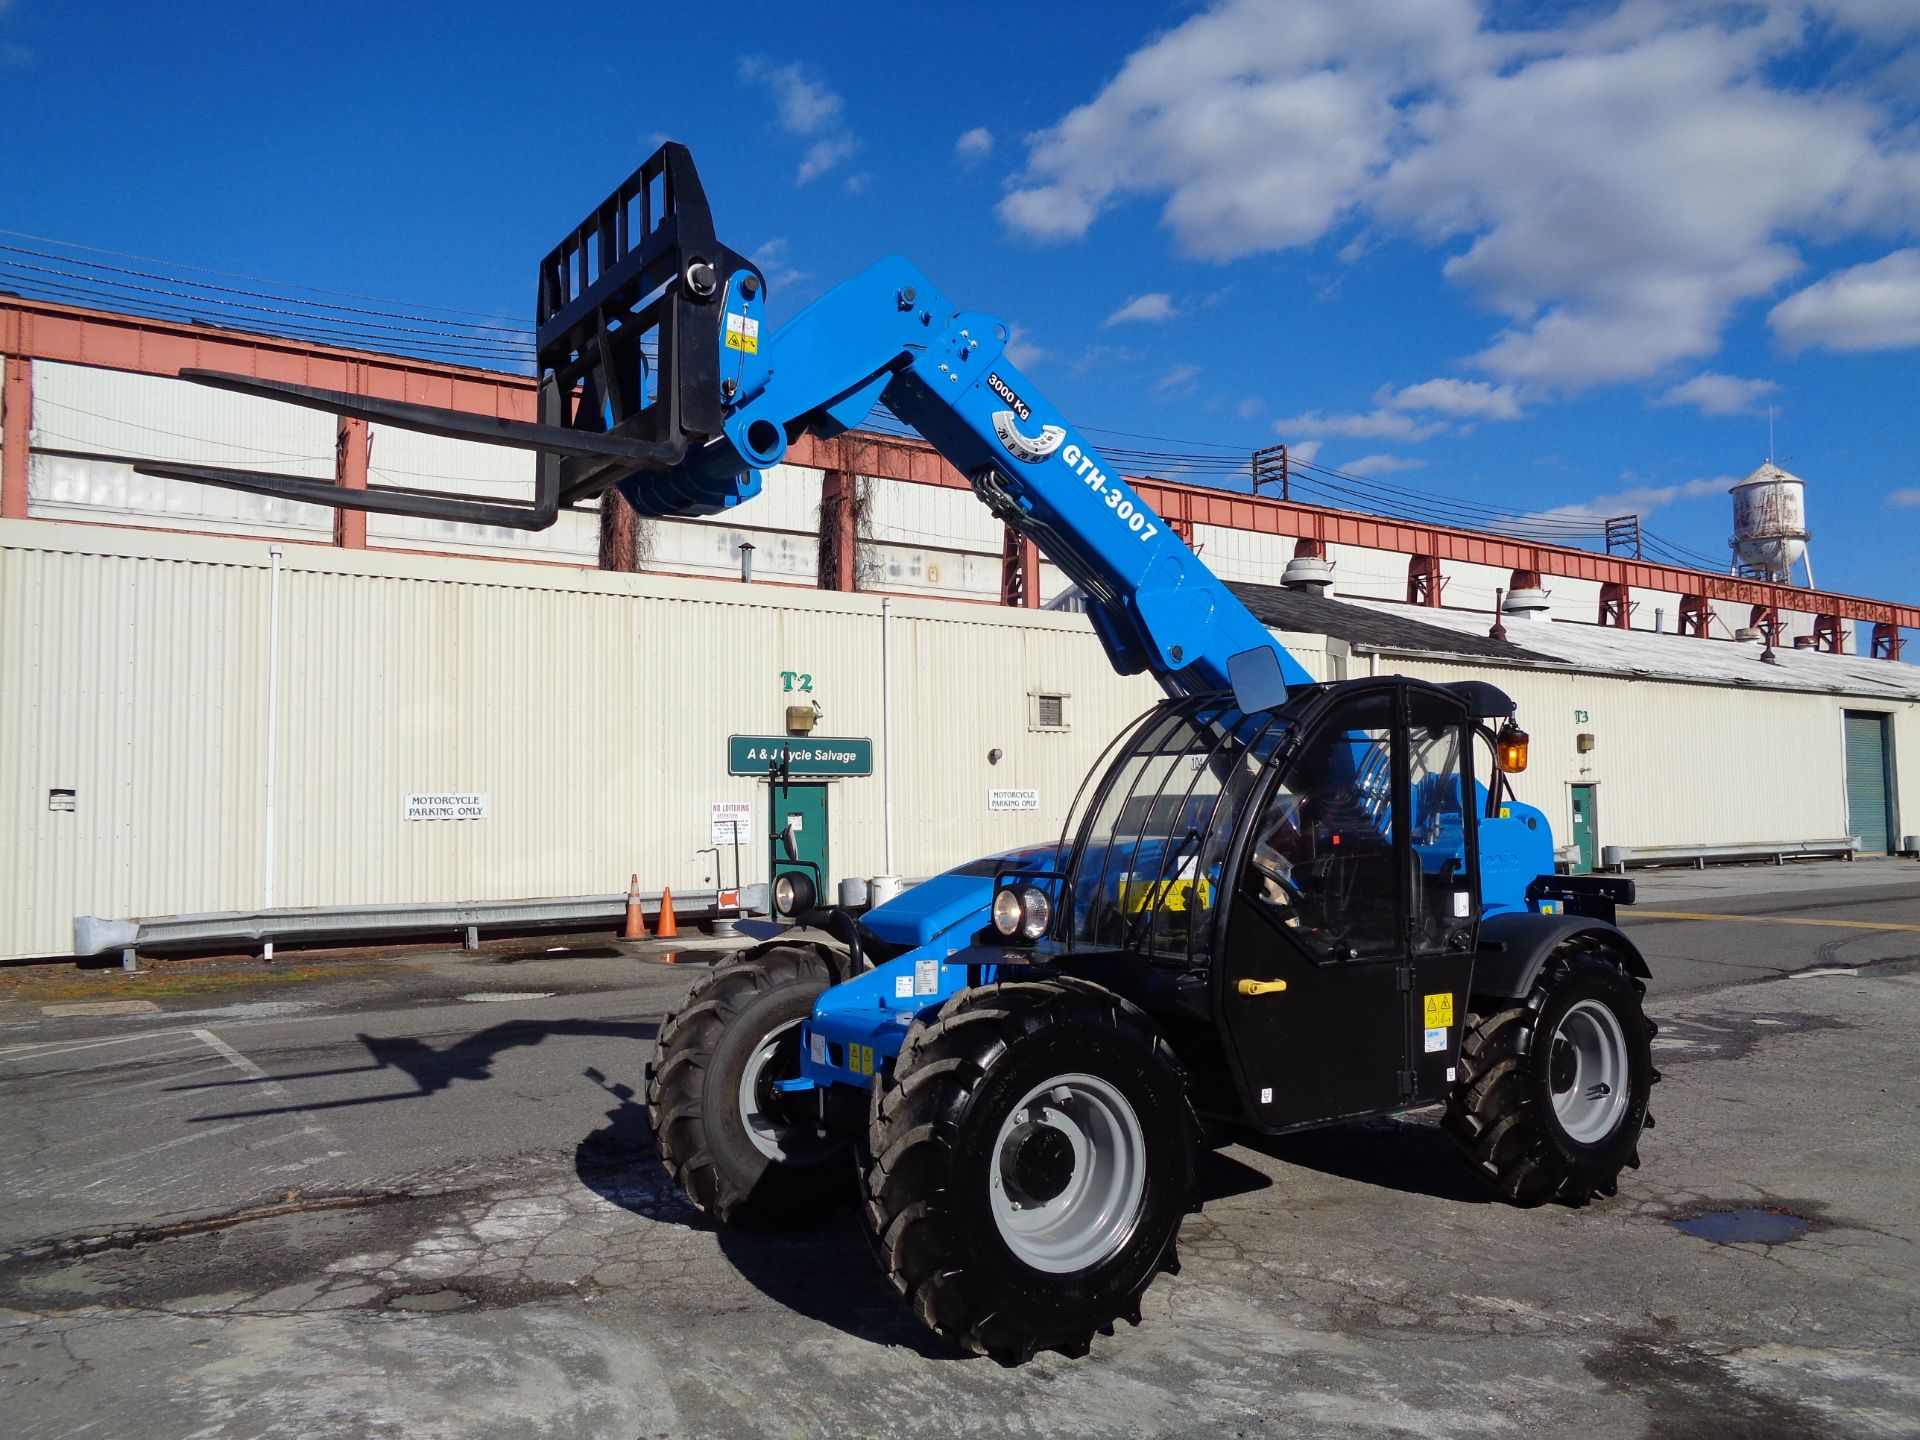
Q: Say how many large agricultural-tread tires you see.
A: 3